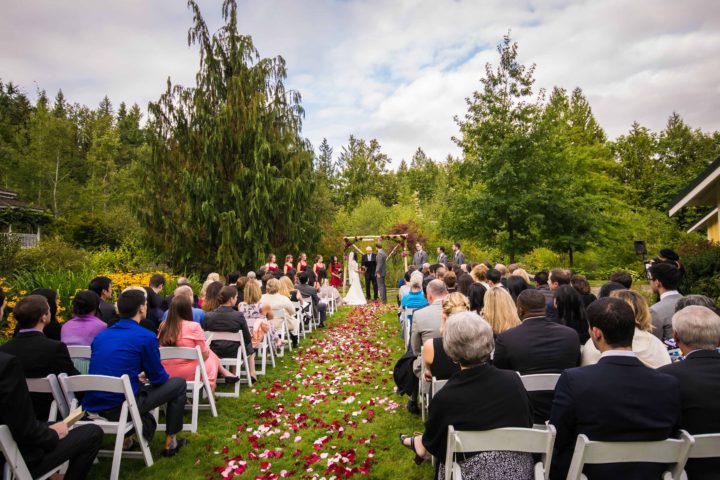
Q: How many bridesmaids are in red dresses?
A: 5